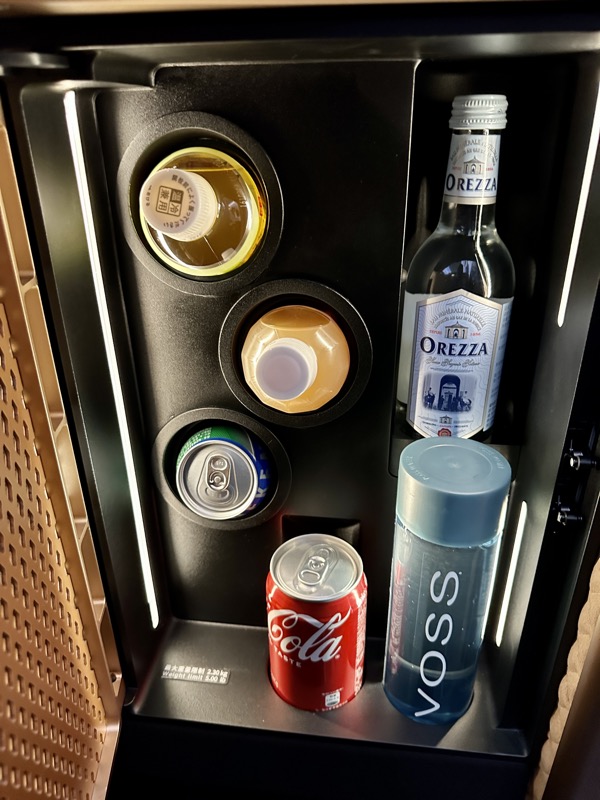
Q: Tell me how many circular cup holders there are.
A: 3